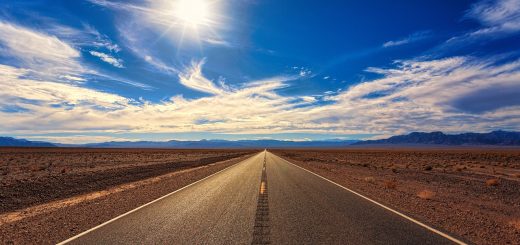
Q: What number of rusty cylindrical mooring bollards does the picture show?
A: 0